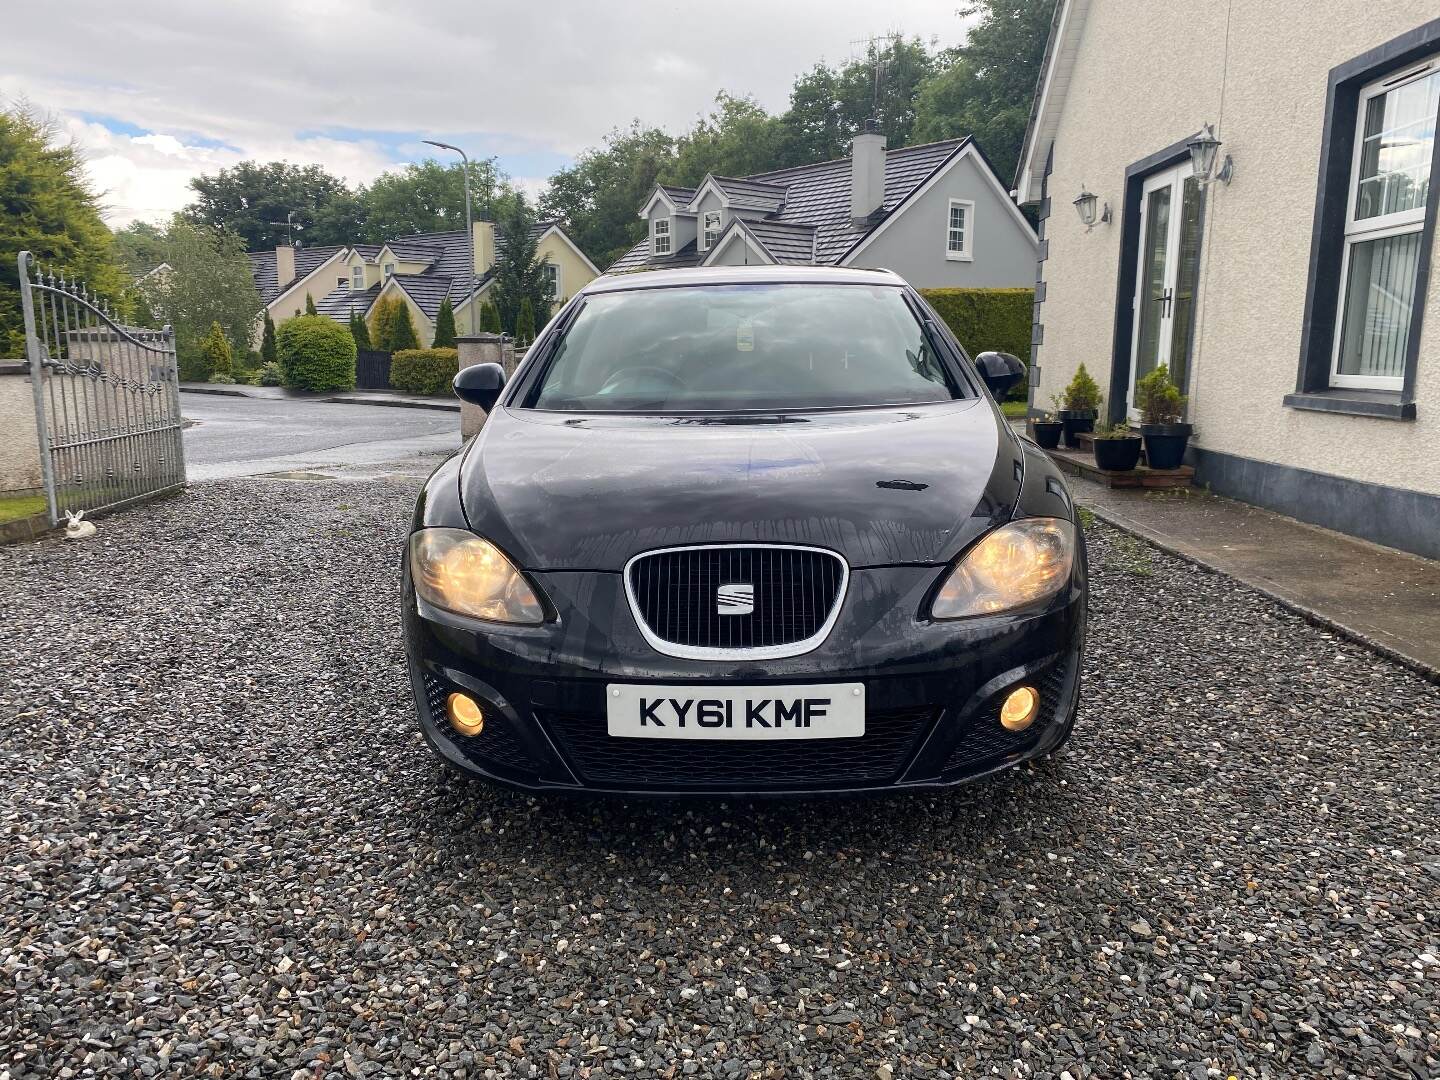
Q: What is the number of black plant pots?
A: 4